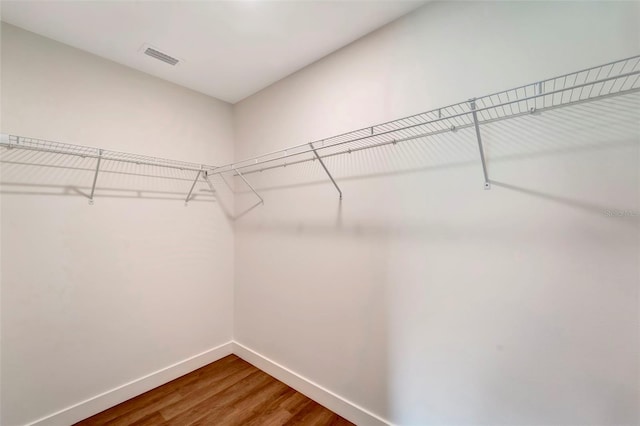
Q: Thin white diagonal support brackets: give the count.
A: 5